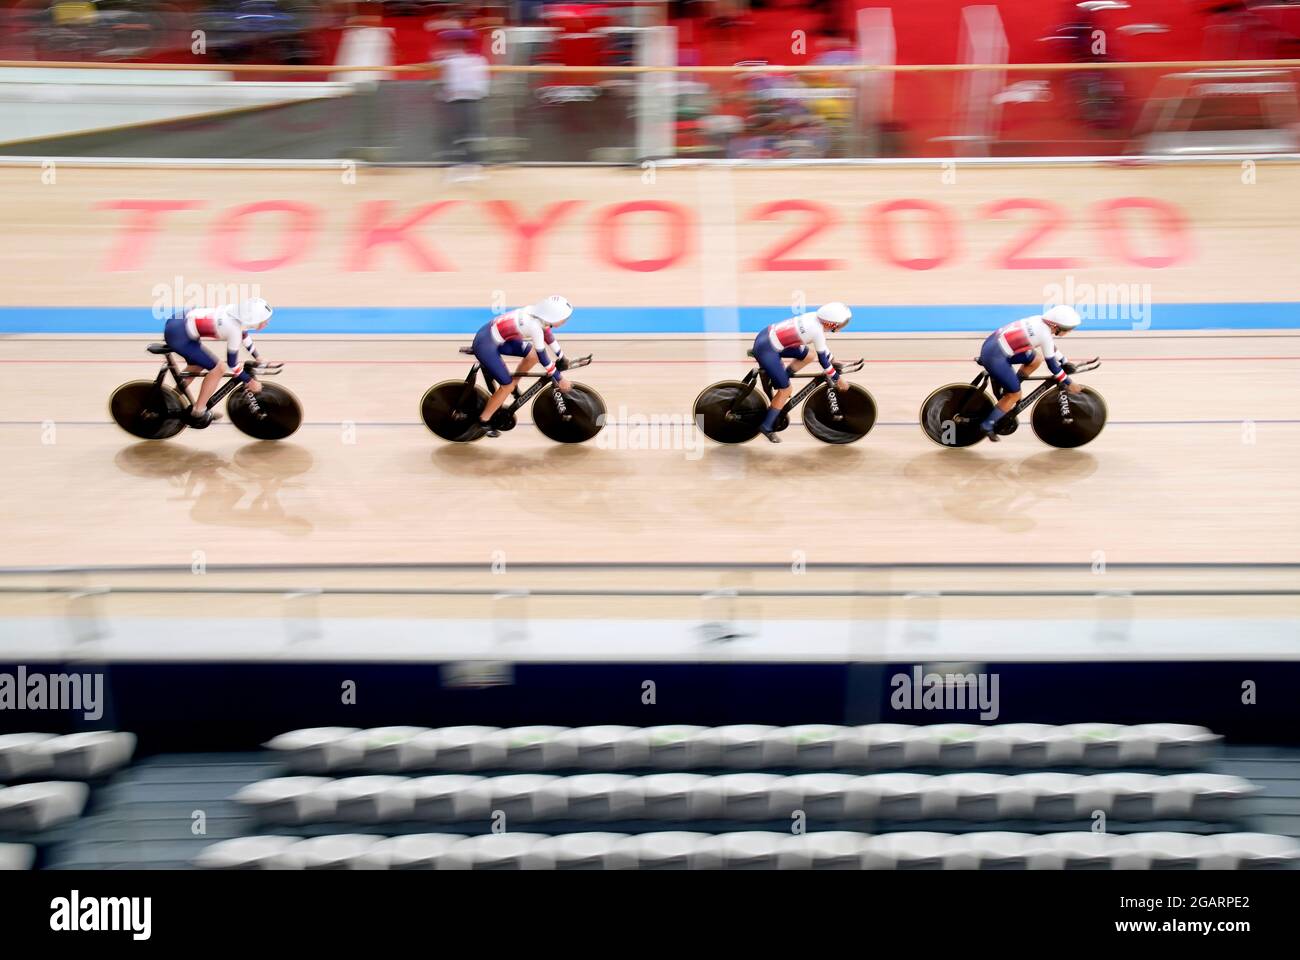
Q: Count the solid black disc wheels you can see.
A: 8